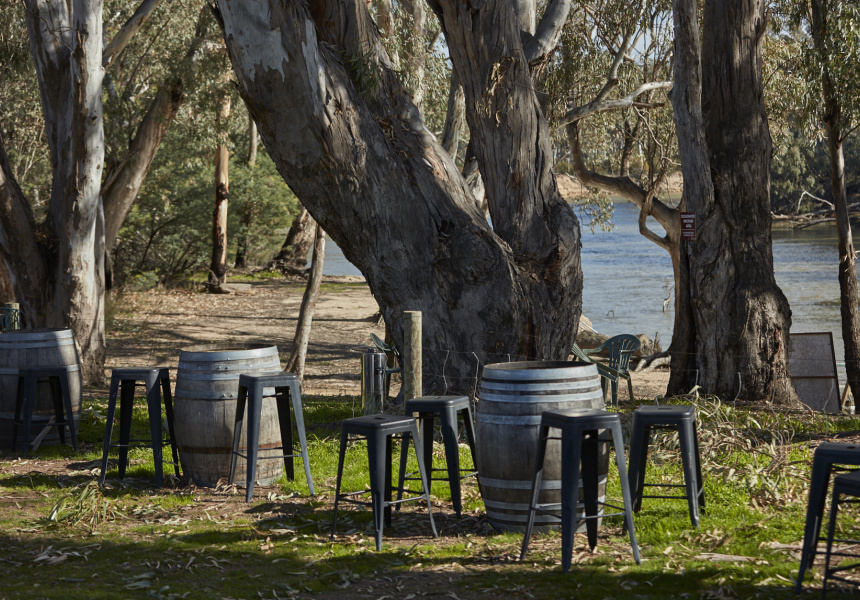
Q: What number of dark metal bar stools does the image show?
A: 9